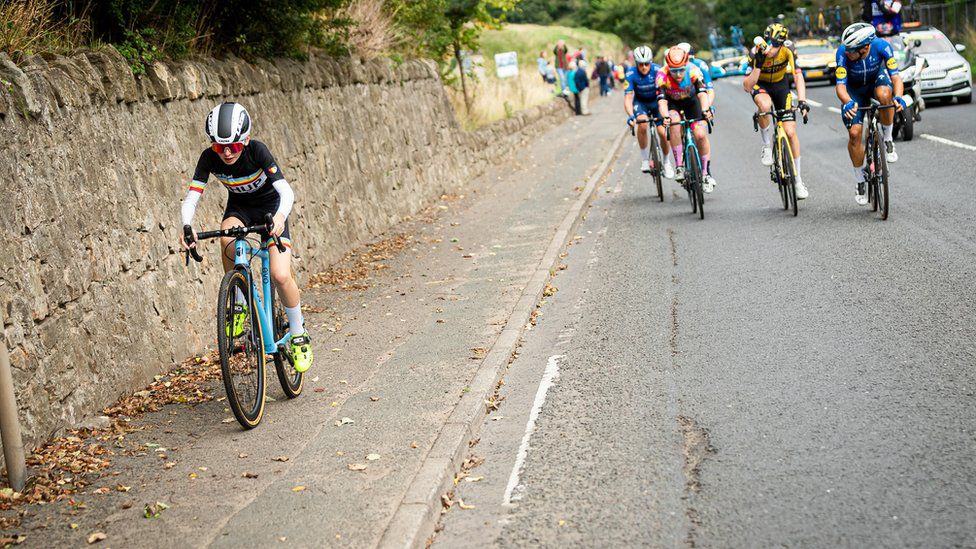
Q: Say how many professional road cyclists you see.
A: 5